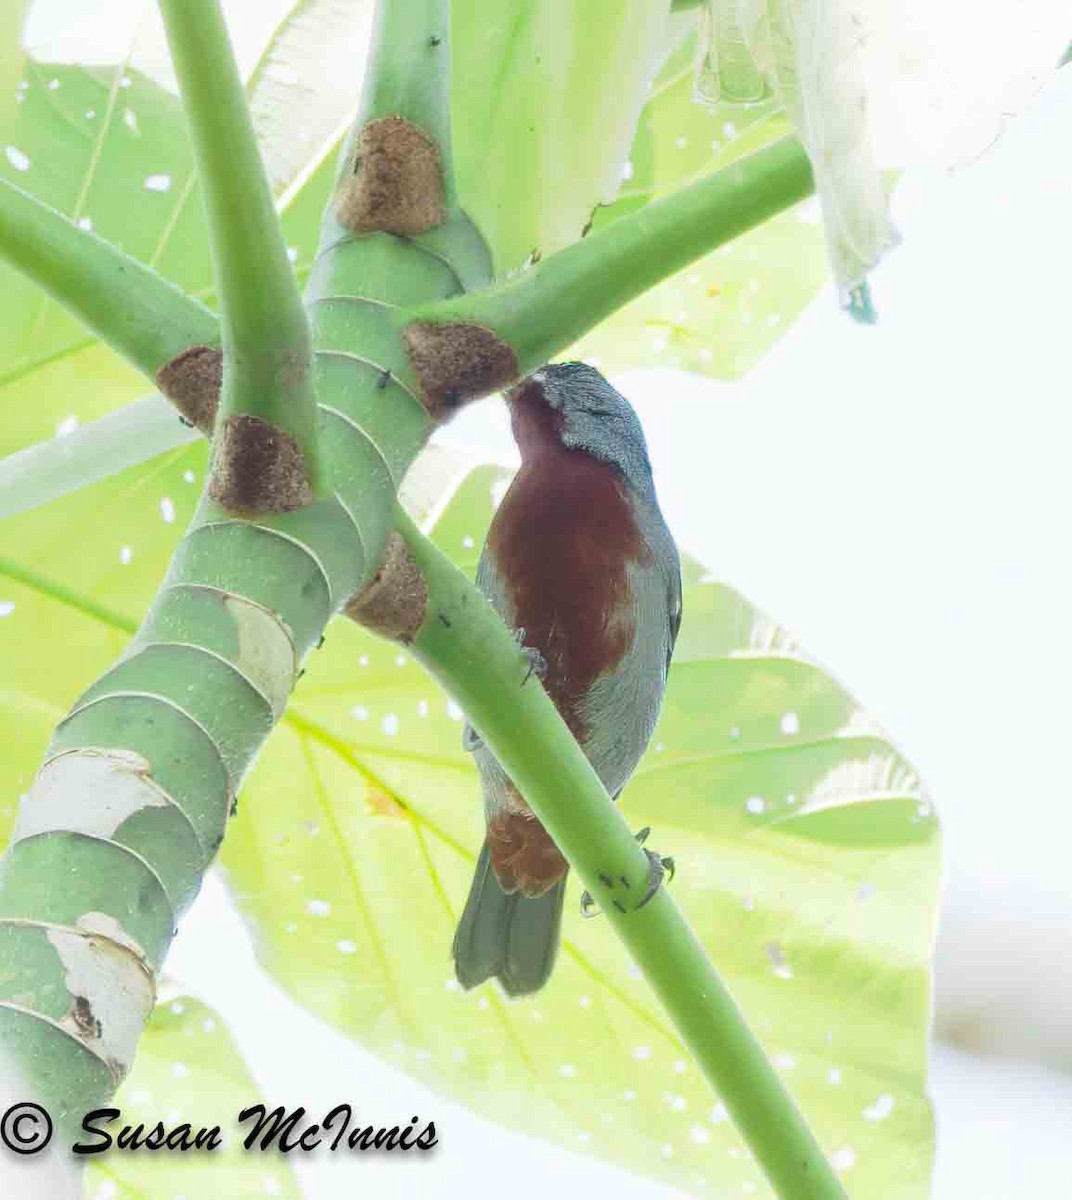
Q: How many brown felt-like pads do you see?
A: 5